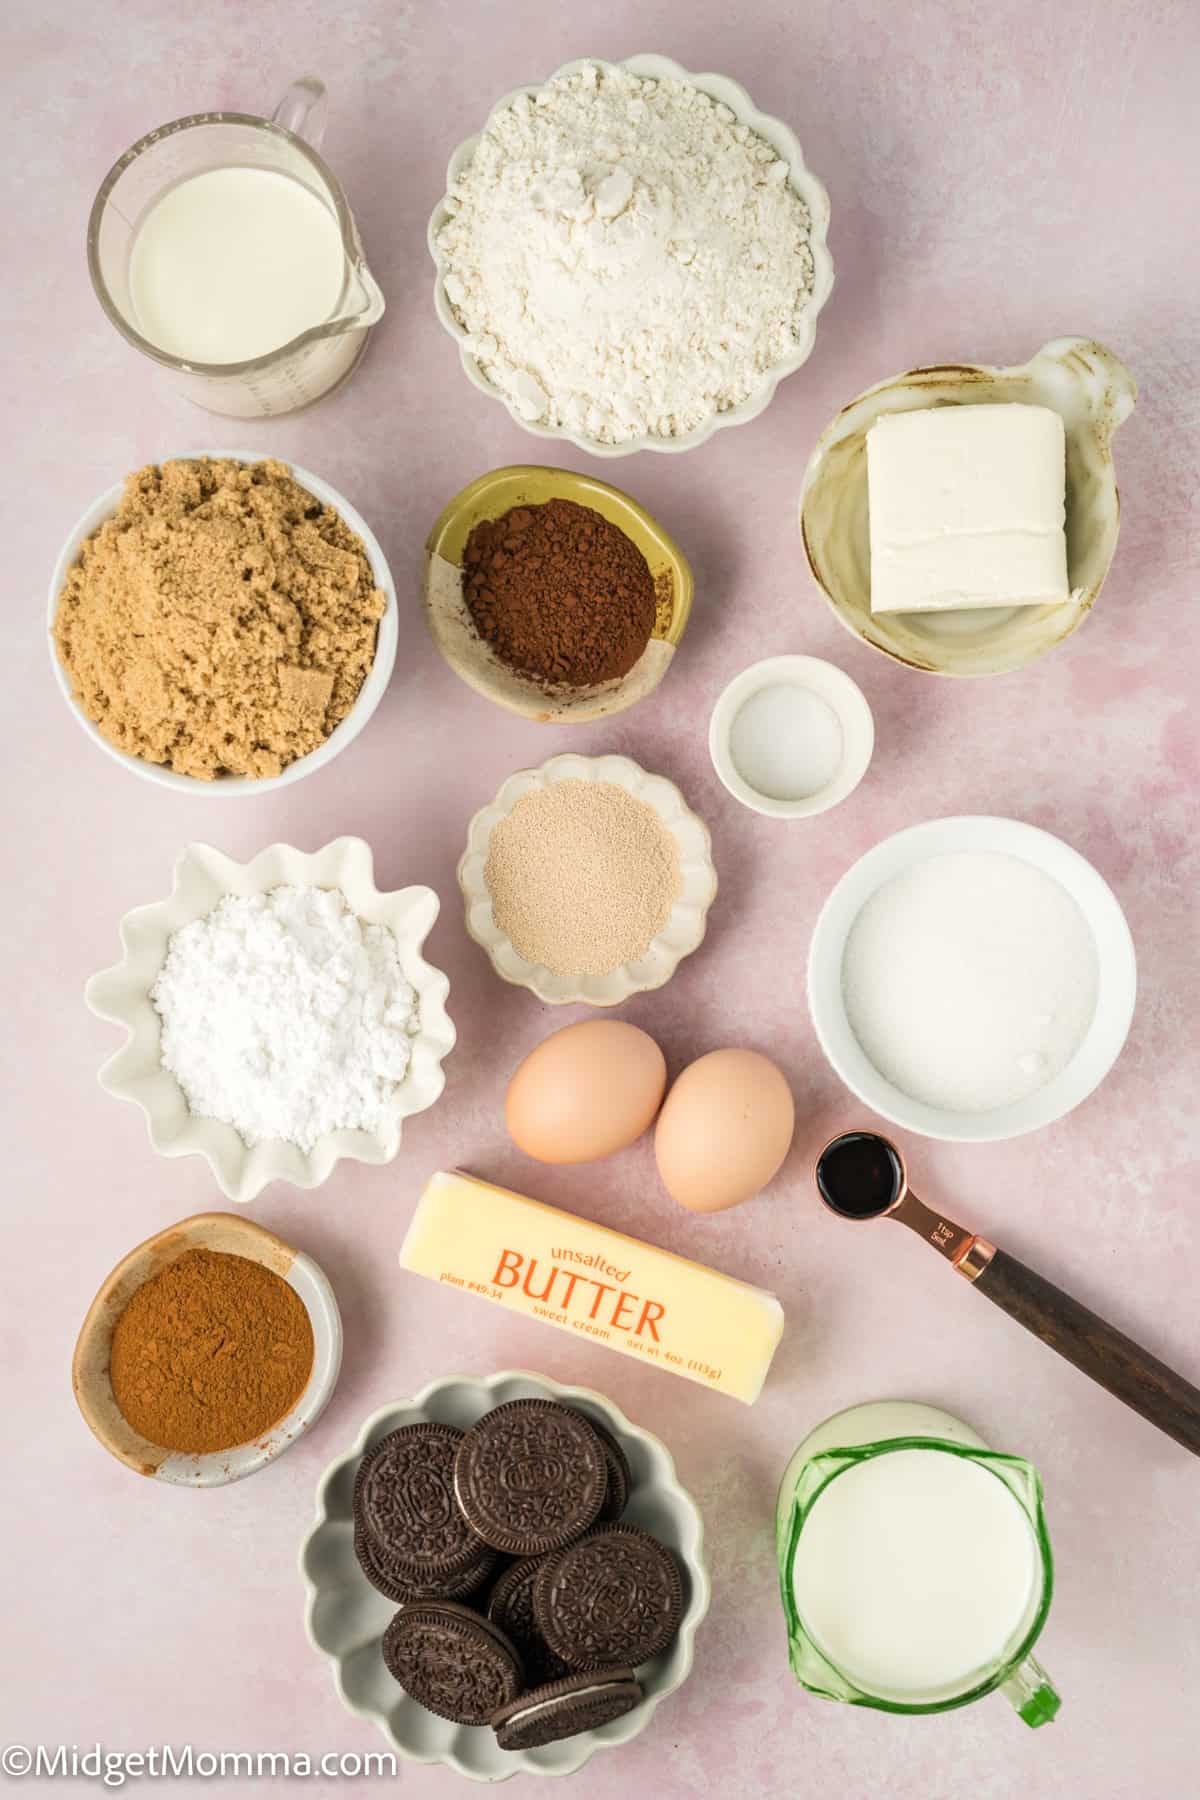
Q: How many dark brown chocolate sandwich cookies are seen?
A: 8